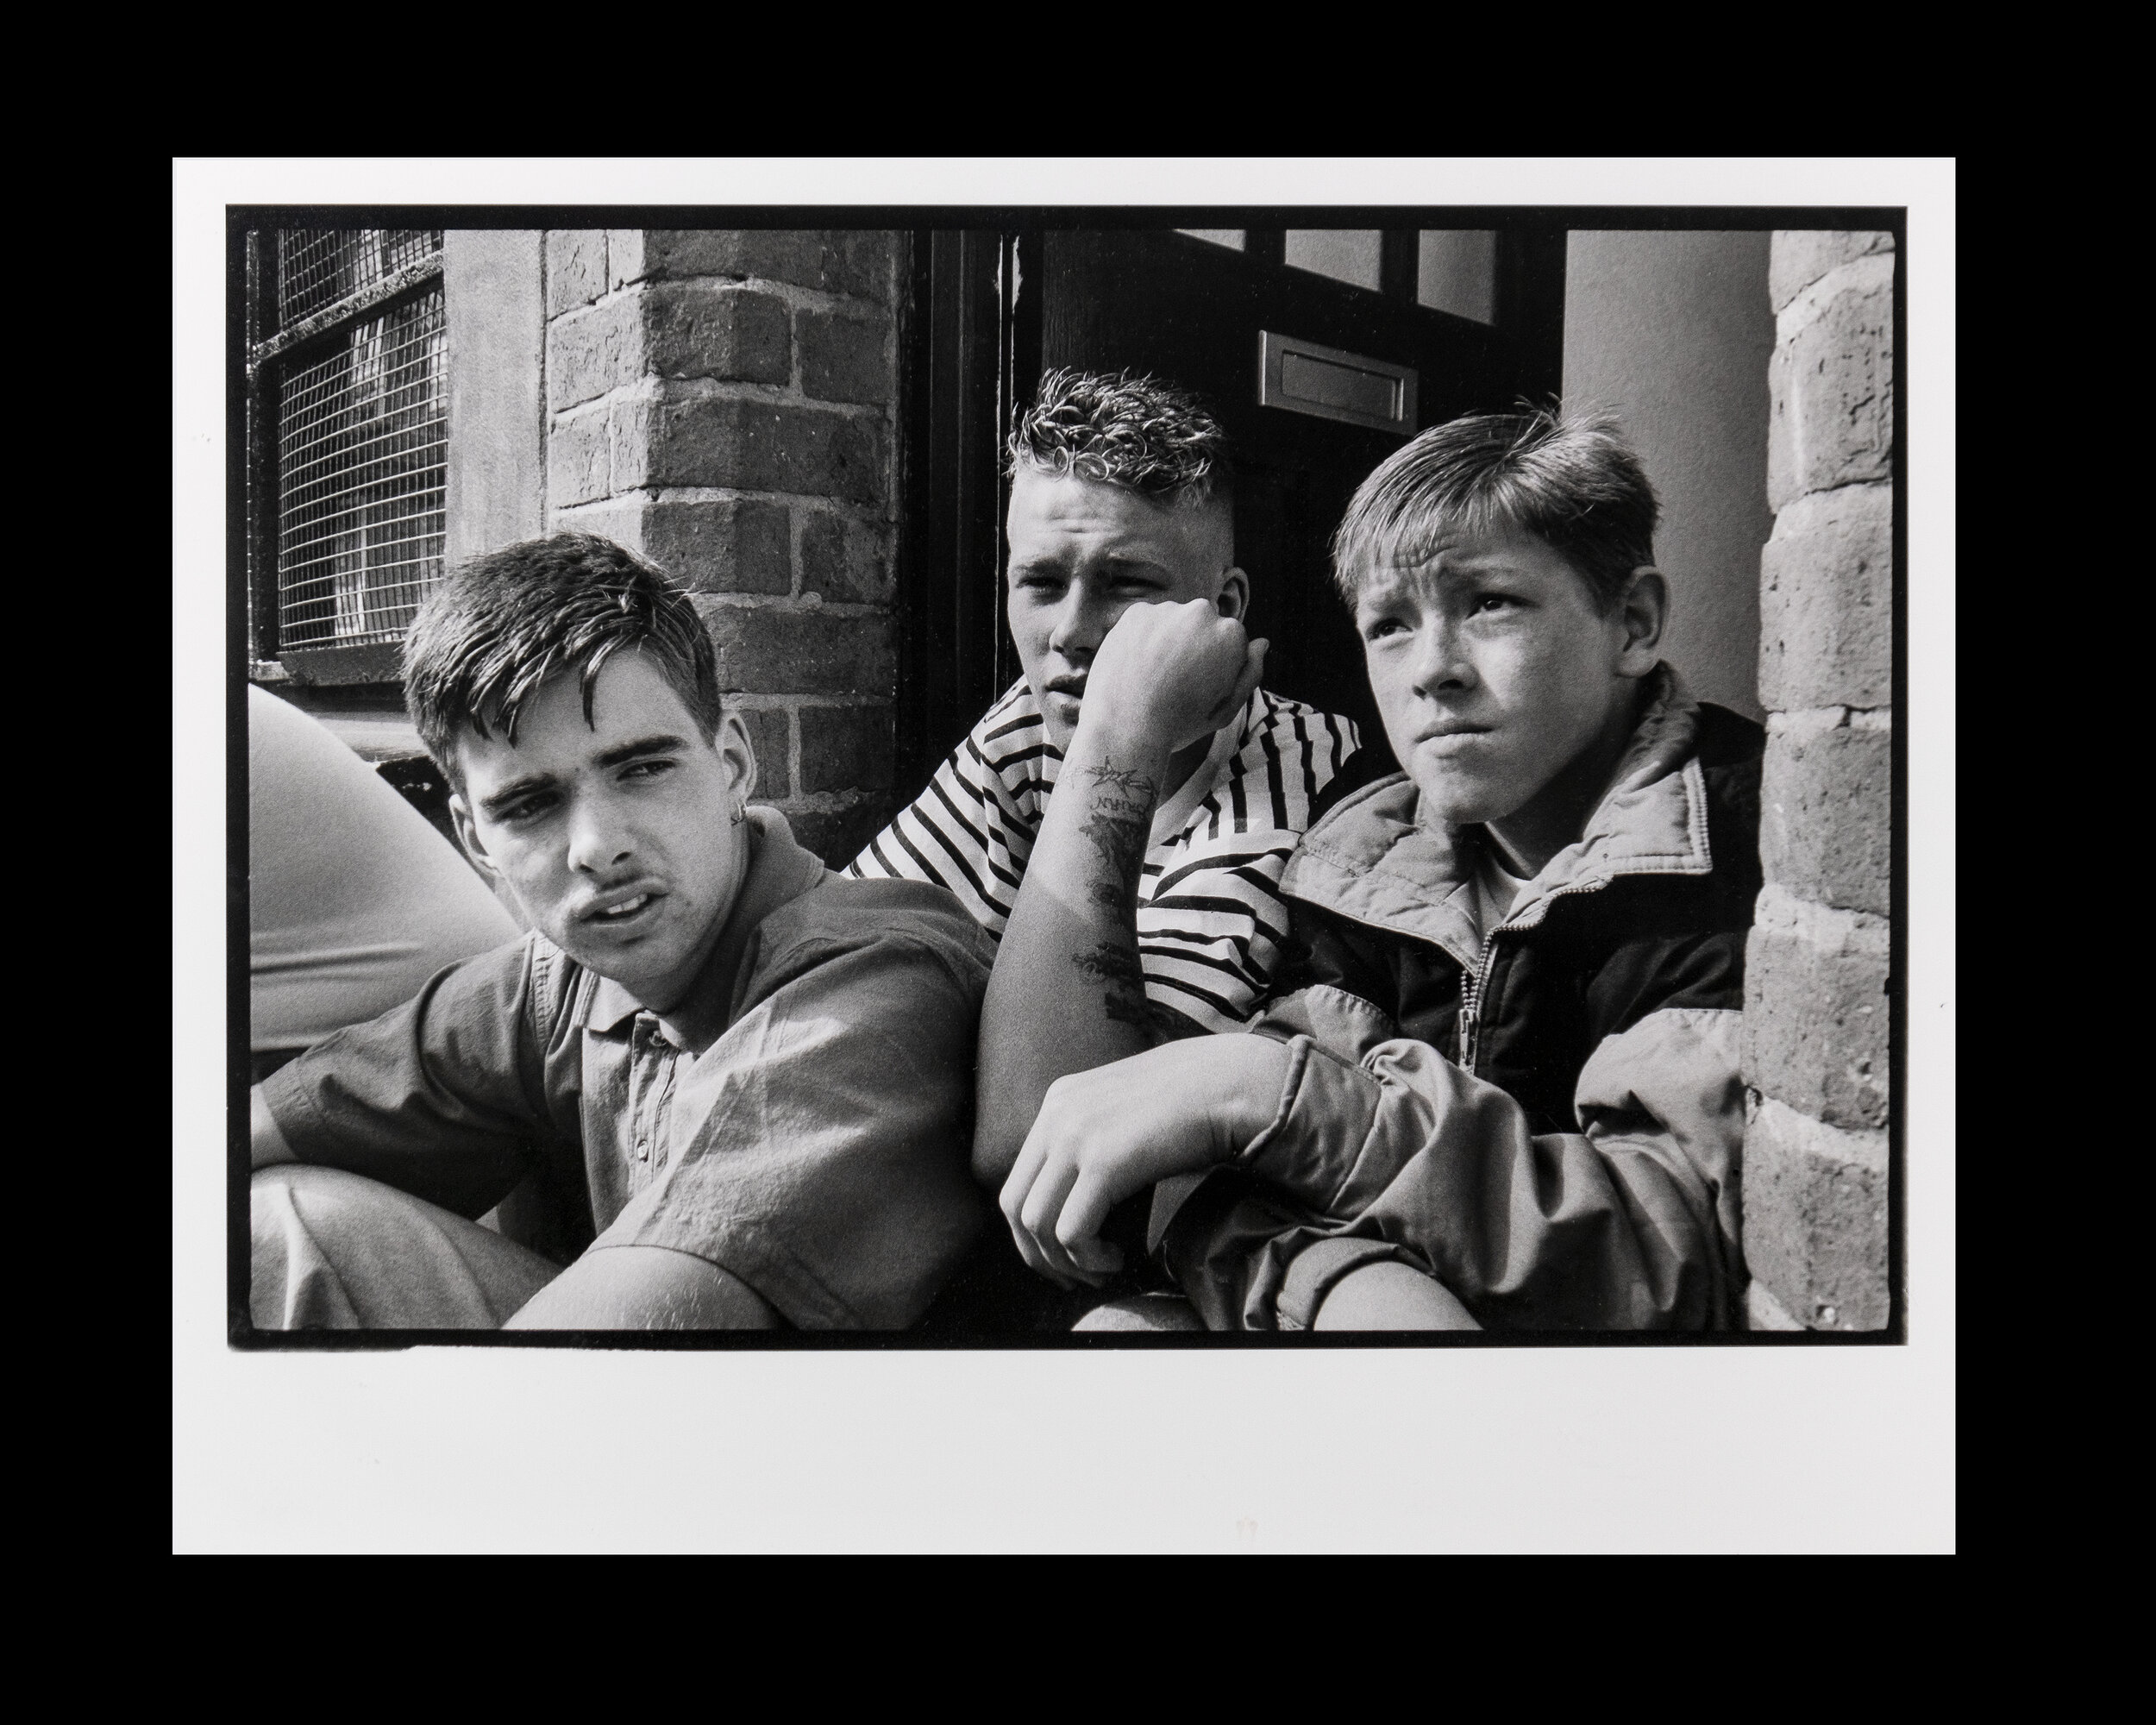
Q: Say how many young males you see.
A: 3